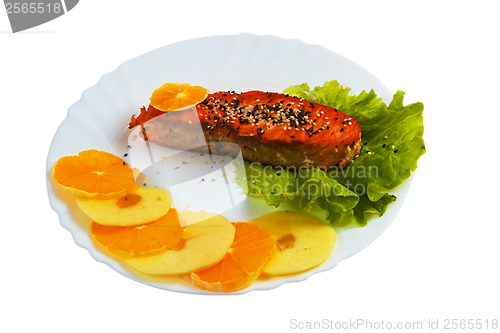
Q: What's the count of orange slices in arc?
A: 3